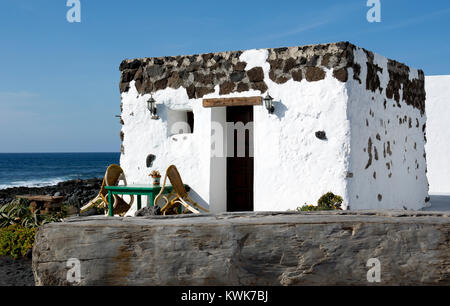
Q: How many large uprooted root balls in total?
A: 0